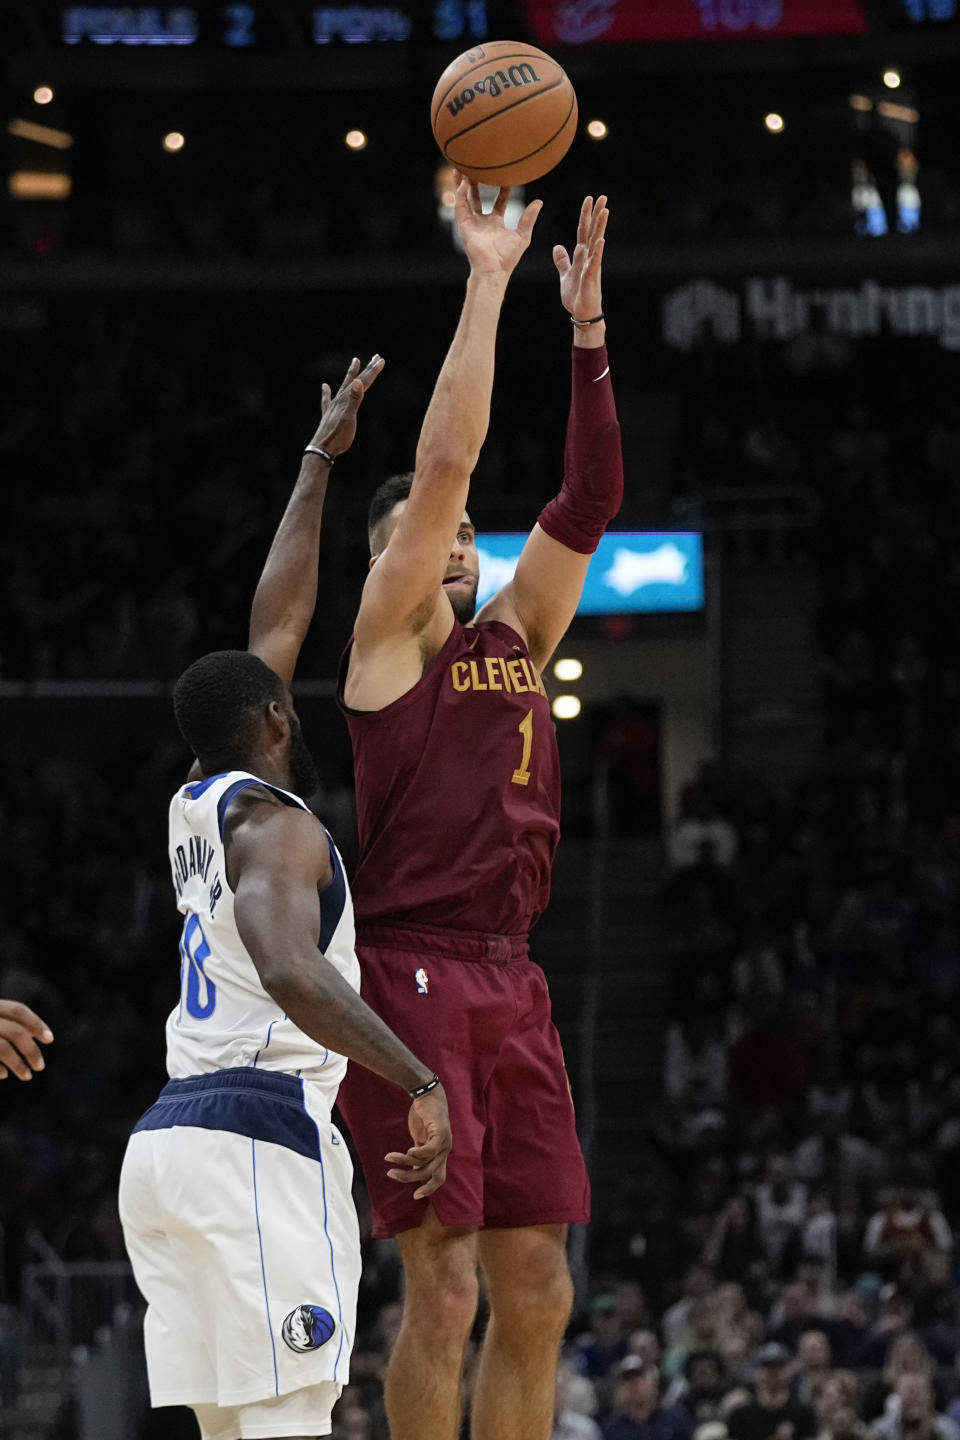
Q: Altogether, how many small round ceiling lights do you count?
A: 6